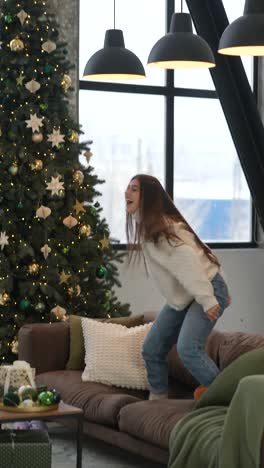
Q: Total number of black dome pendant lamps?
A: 3